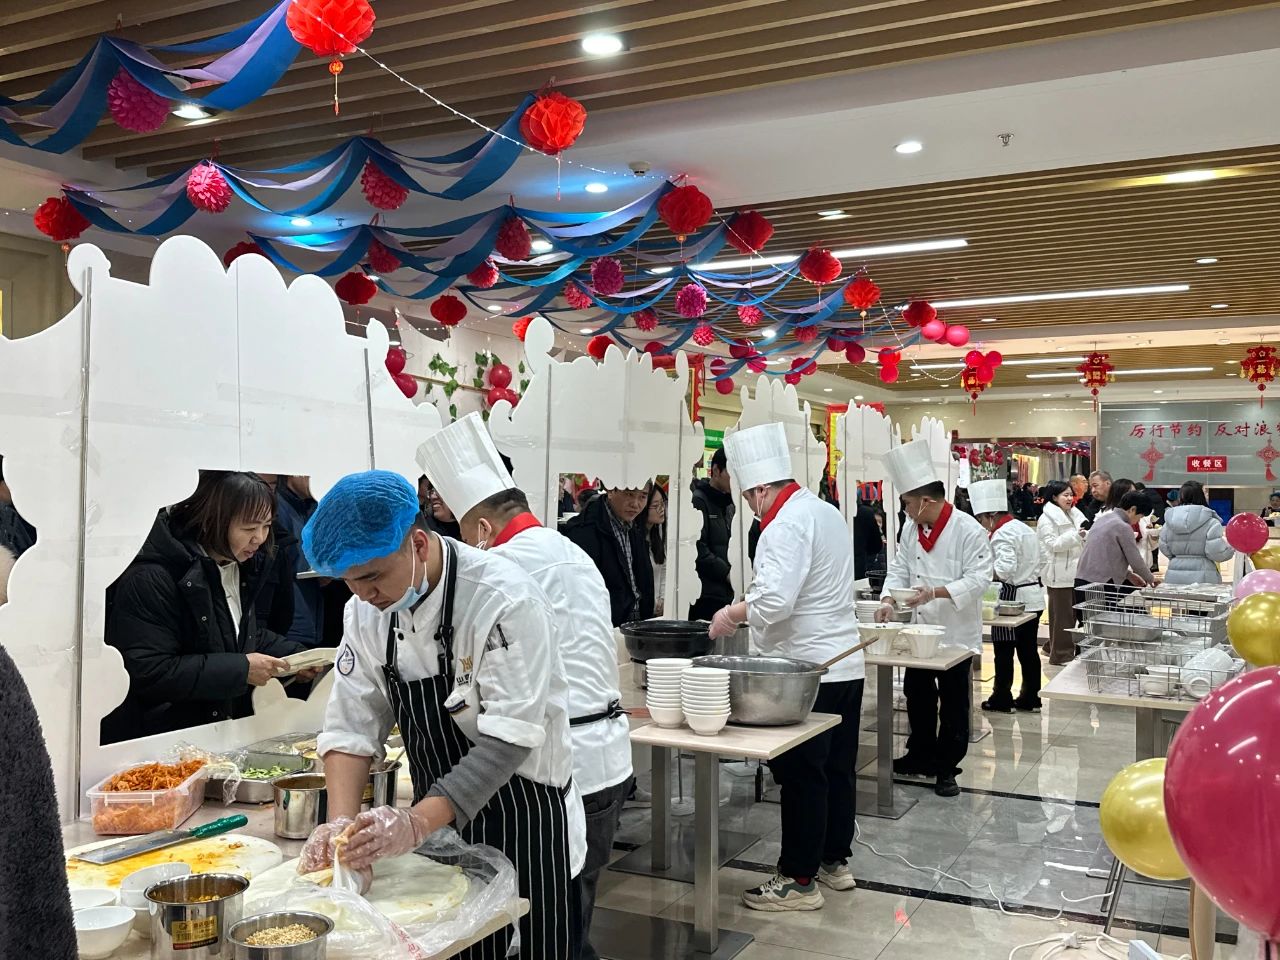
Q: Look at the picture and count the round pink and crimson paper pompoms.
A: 13